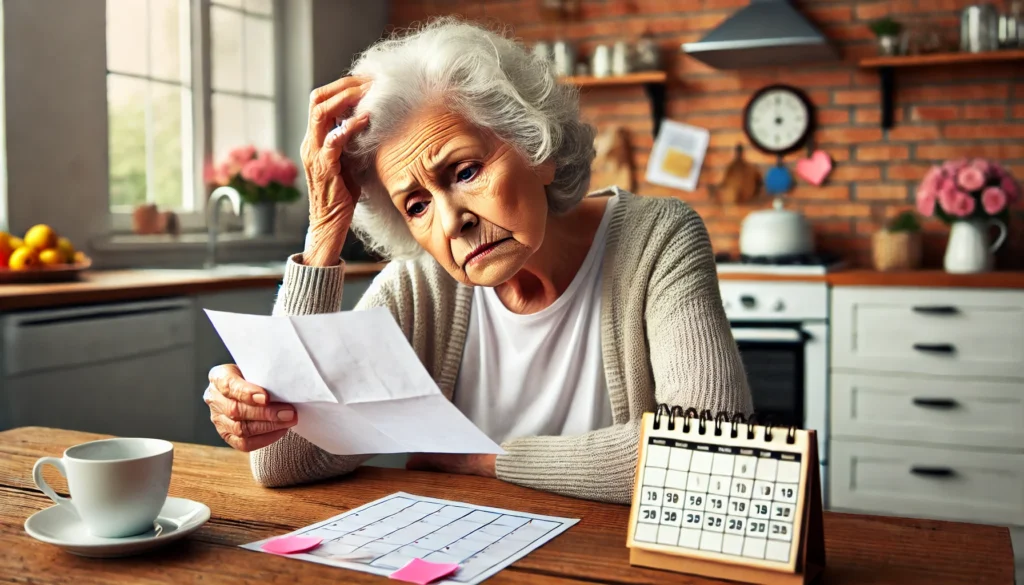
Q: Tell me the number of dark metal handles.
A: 4